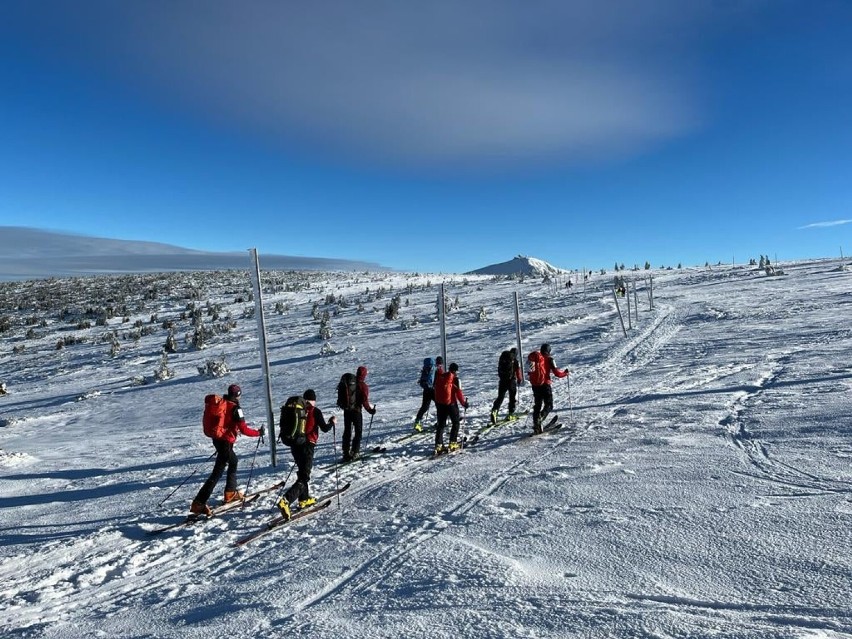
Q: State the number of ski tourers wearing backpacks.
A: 7